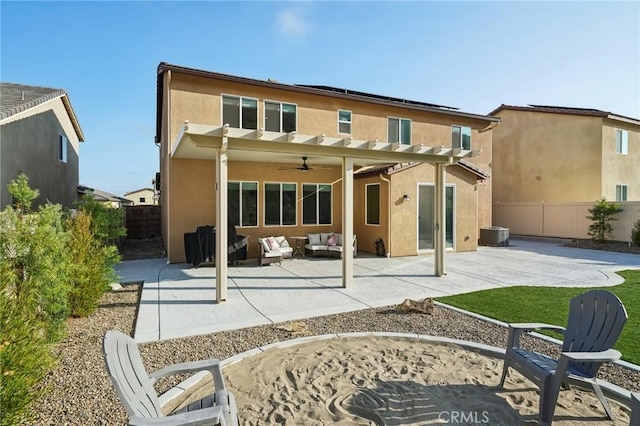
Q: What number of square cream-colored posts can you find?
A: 3